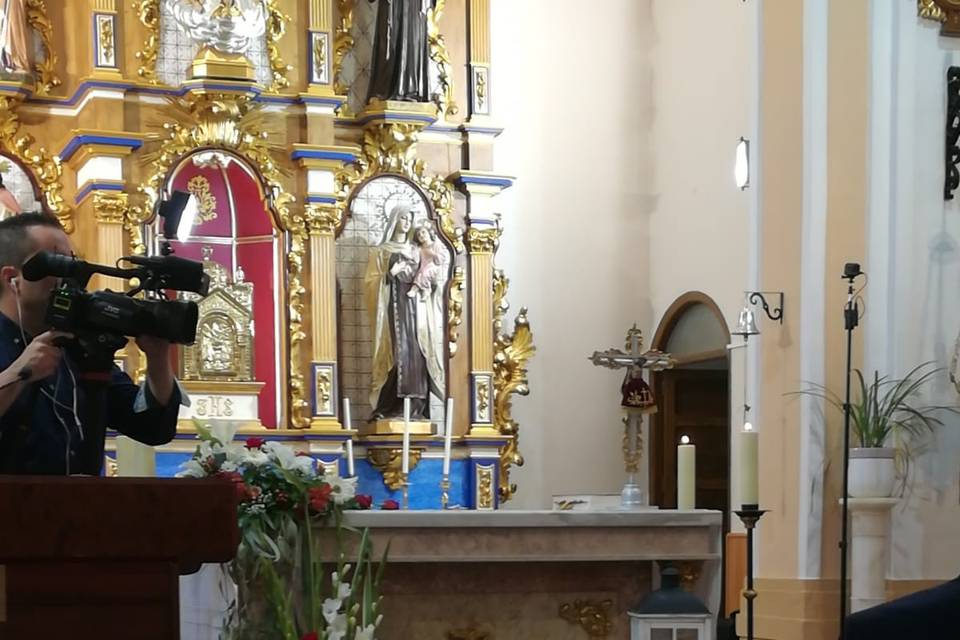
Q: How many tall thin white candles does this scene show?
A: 3